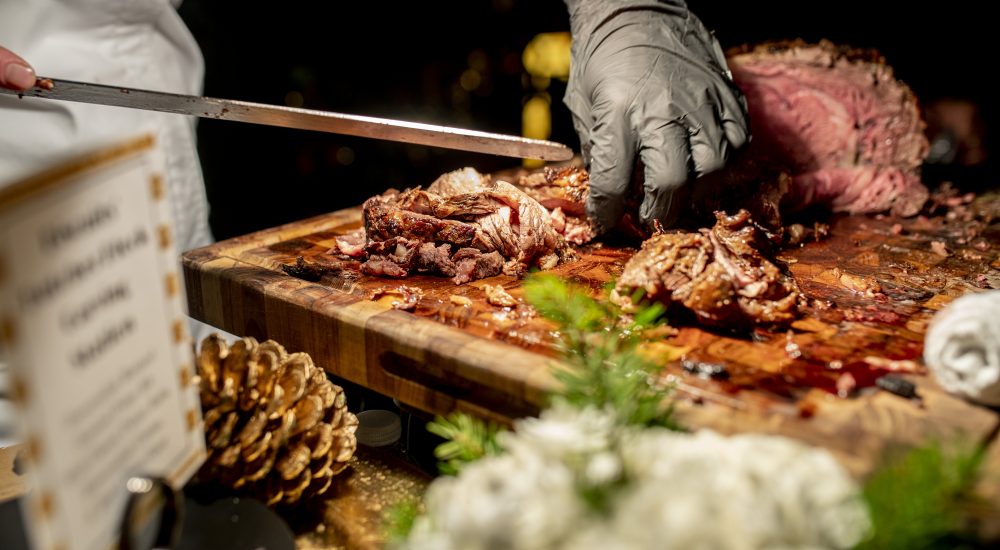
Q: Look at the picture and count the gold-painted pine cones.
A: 1